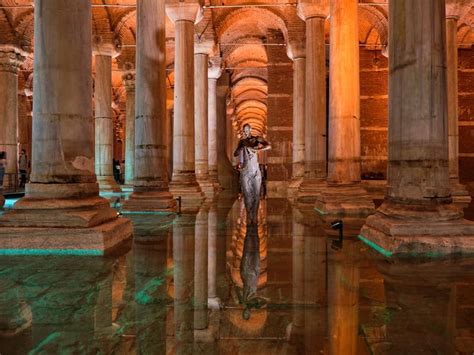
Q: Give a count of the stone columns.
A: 13